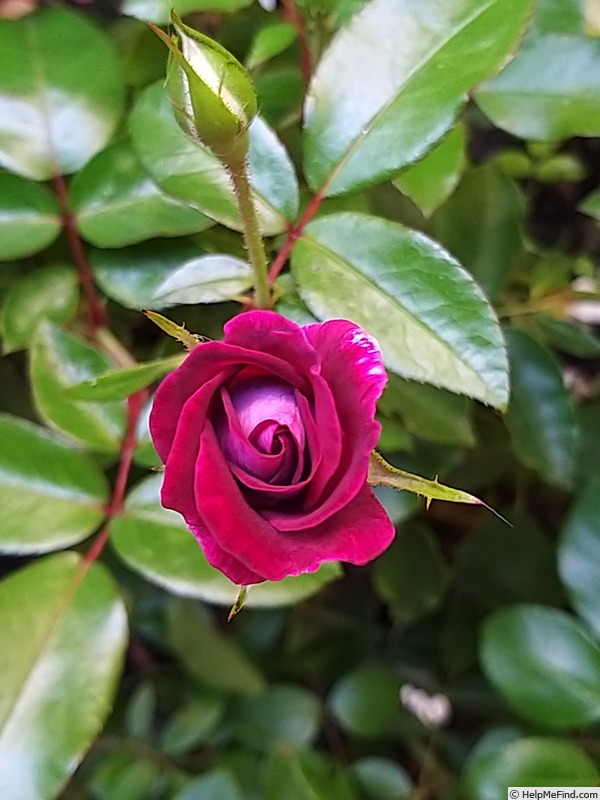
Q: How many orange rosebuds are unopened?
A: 0